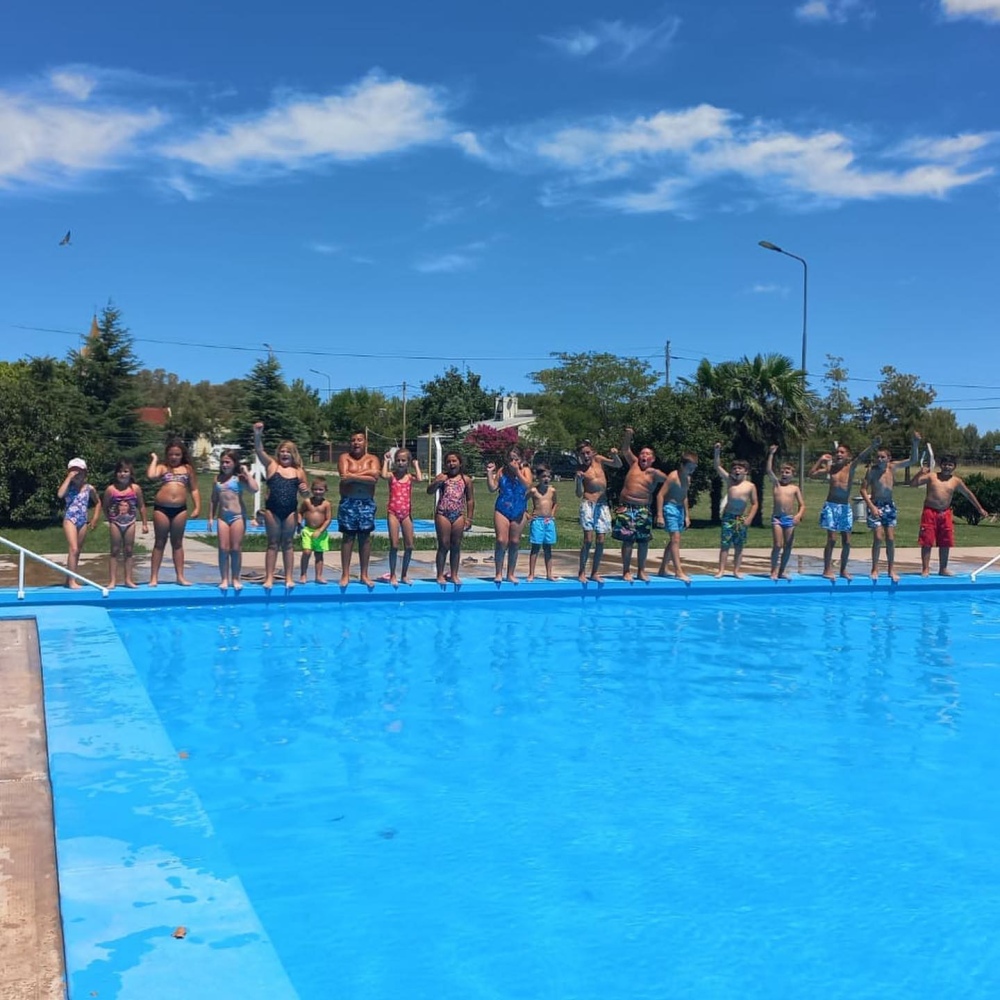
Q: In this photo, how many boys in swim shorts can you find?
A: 11